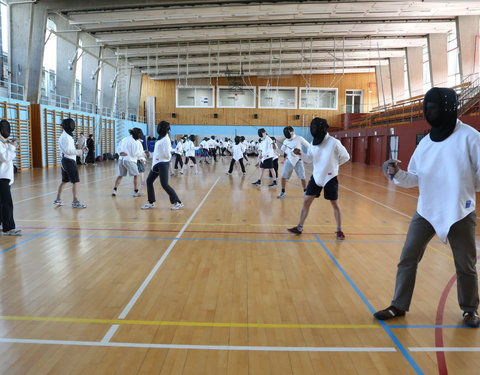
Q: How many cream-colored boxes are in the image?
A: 4